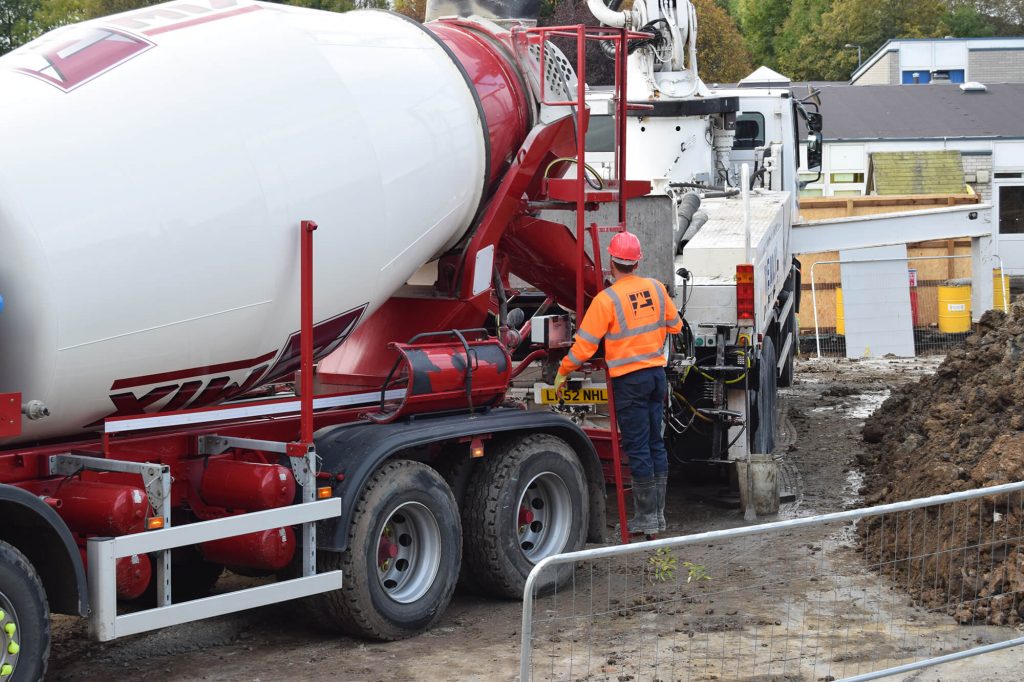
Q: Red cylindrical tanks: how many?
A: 4